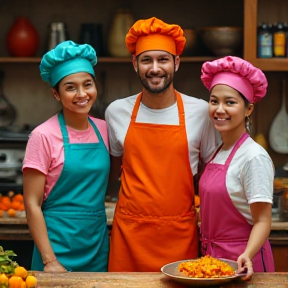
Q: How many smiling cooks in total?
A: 3